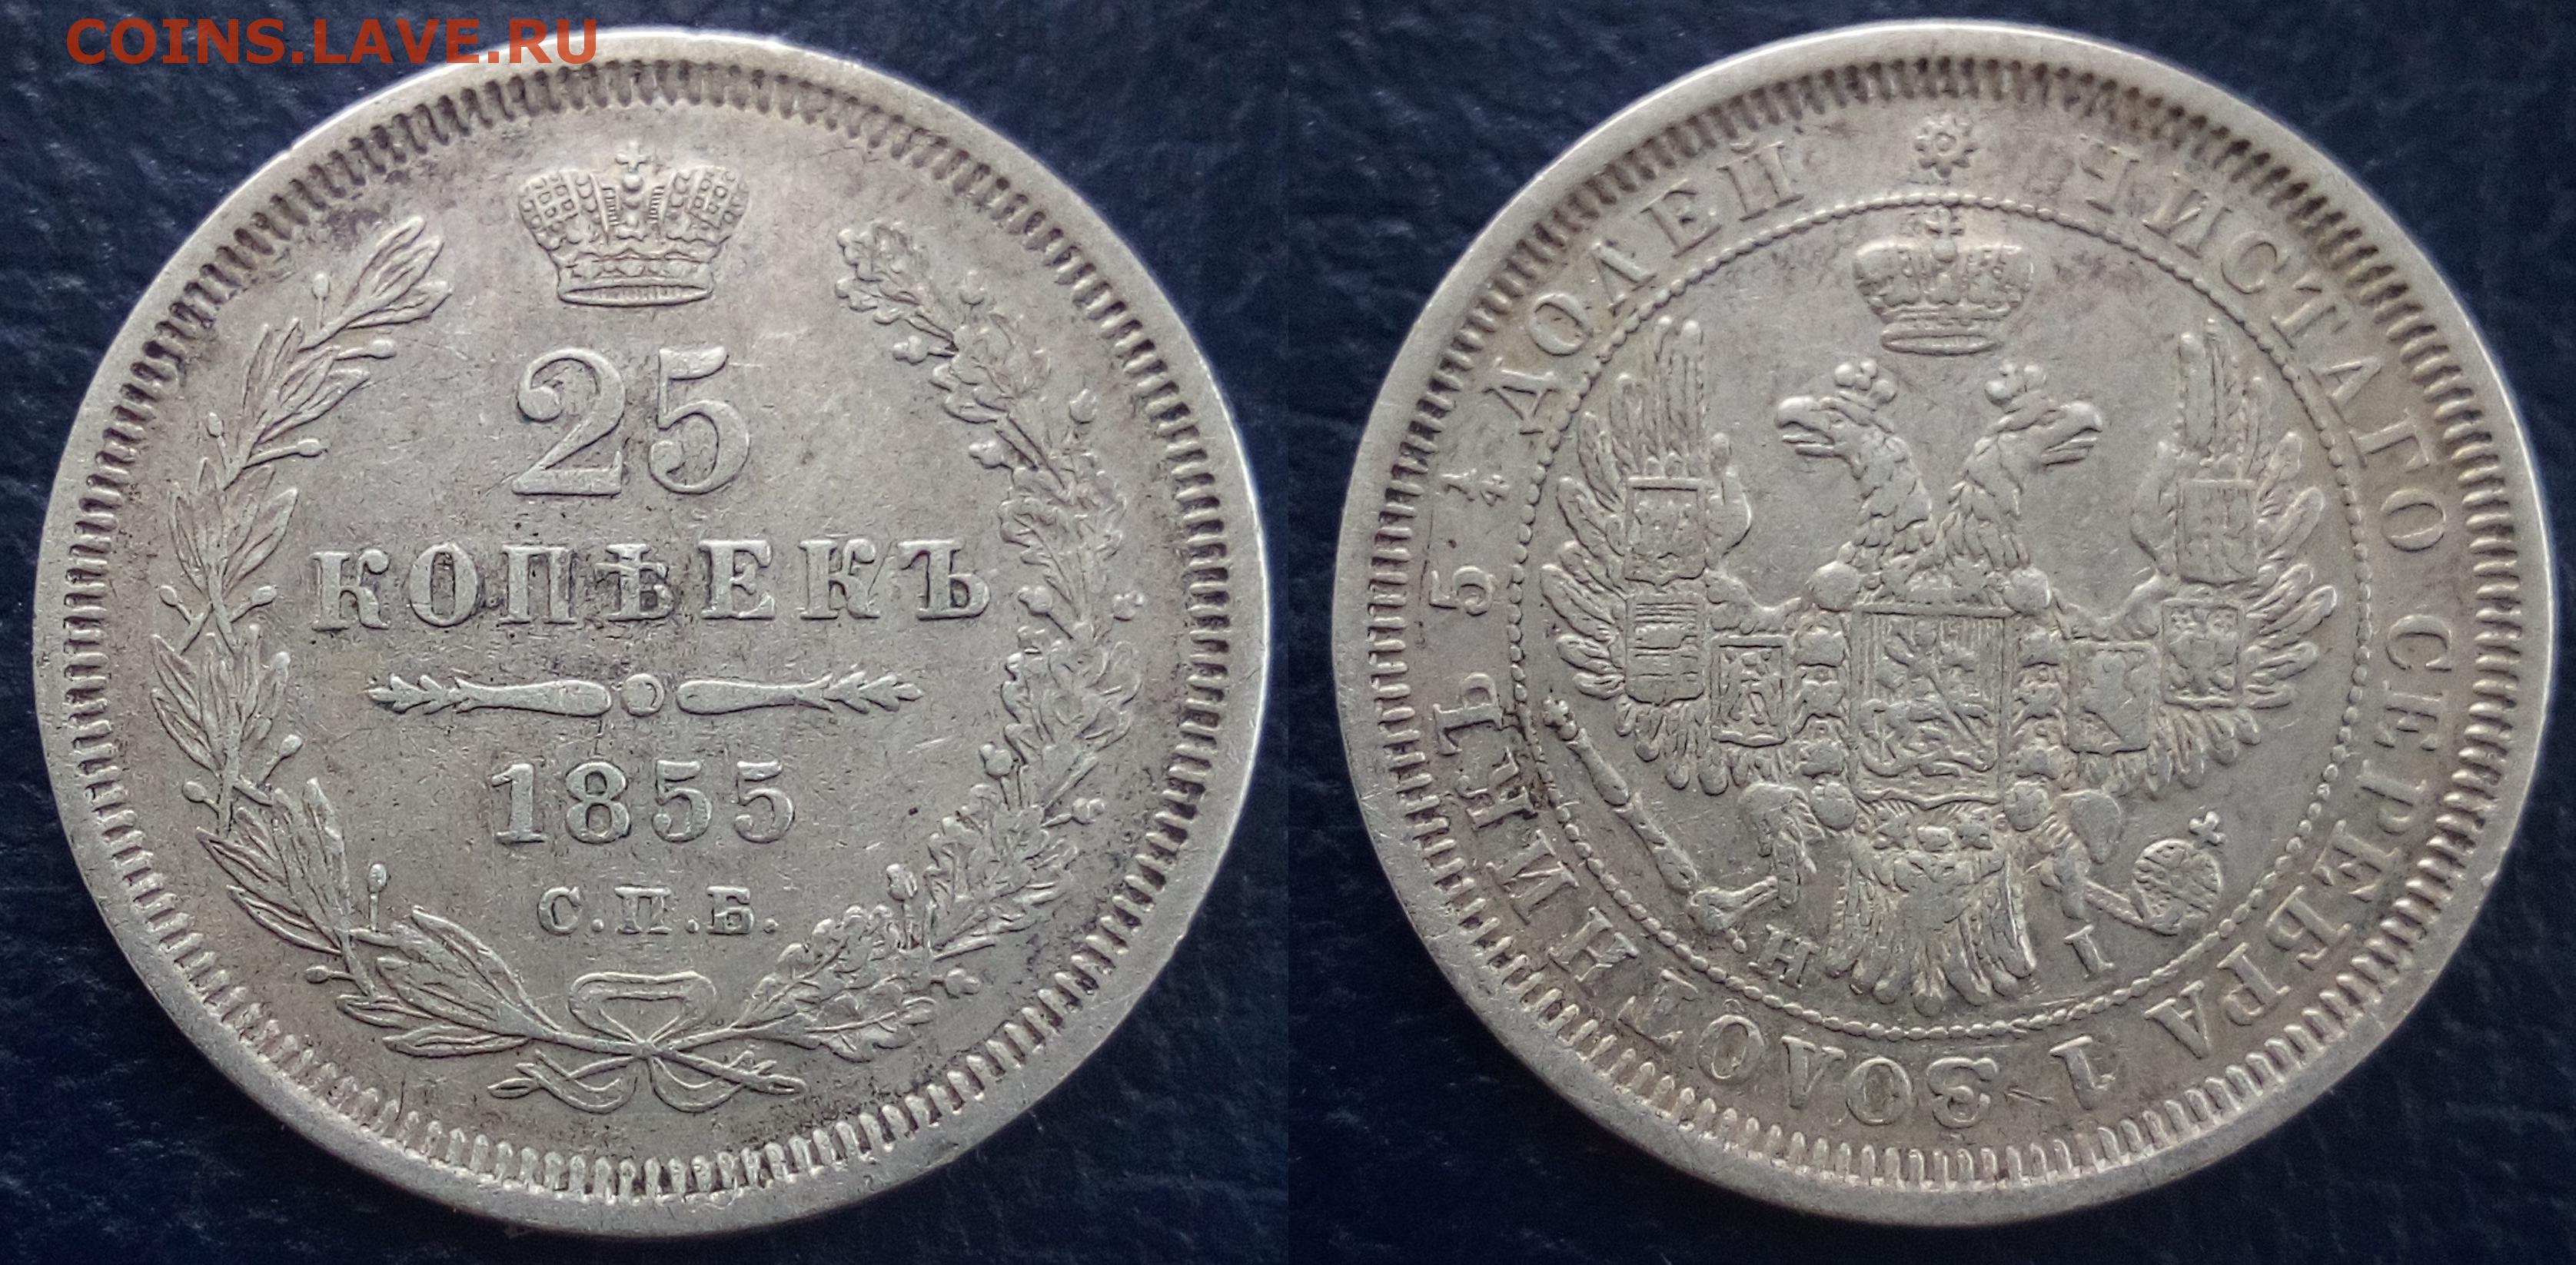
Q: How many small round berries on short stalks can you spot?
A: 10